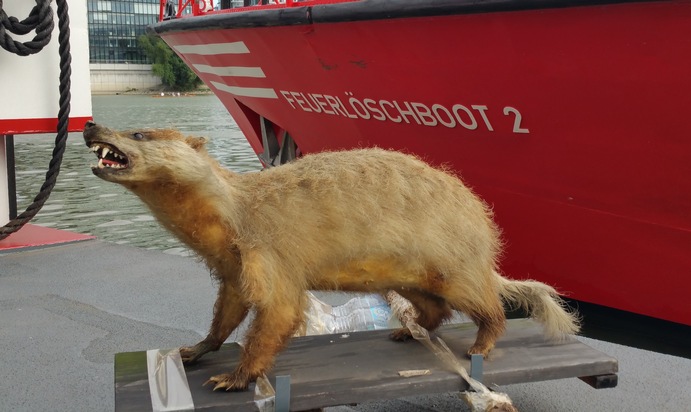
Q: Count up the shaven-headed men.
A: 0